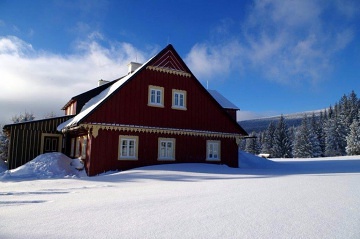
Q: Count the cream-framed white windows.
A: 5